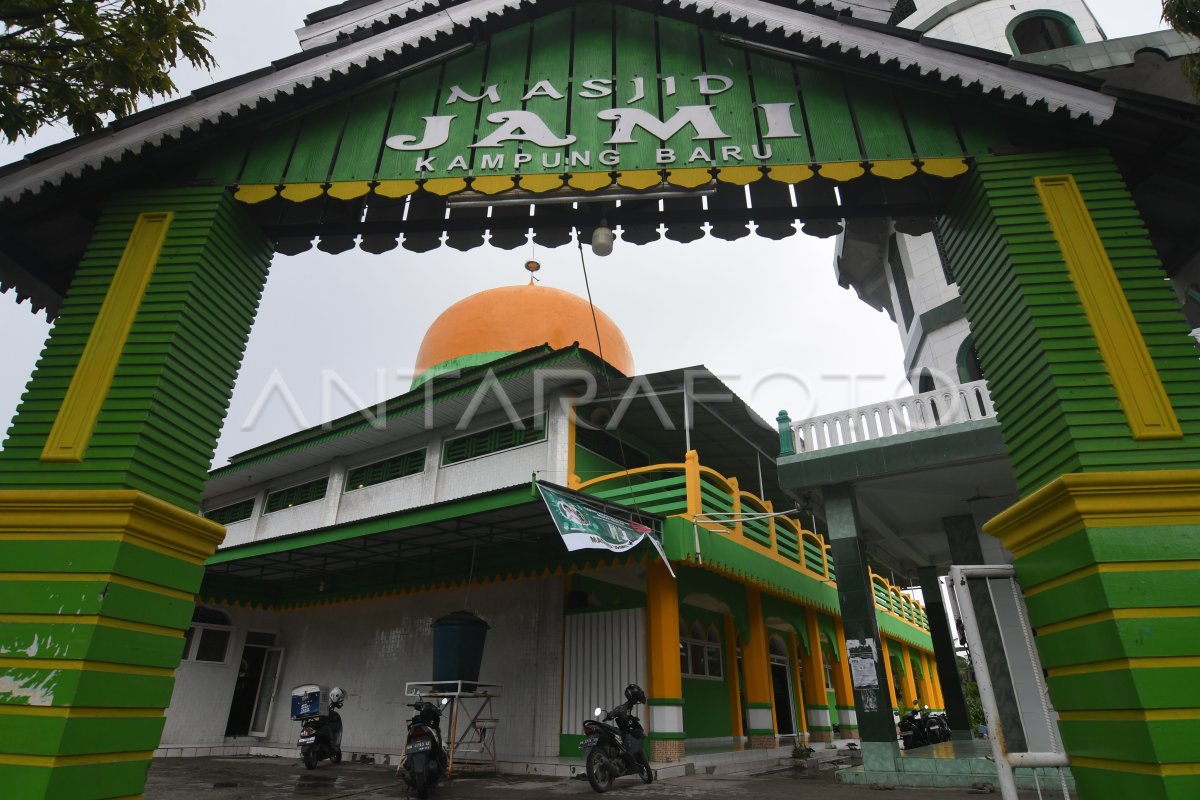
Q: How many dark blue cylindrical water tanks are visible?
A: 1